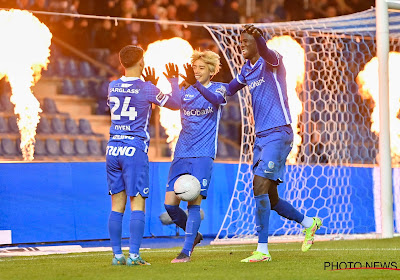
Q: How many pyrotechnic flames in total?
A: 4